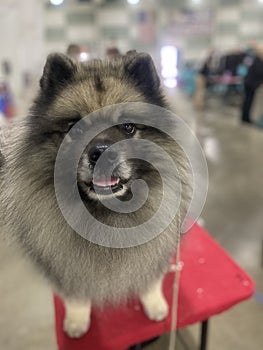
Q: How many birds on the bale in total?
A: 0